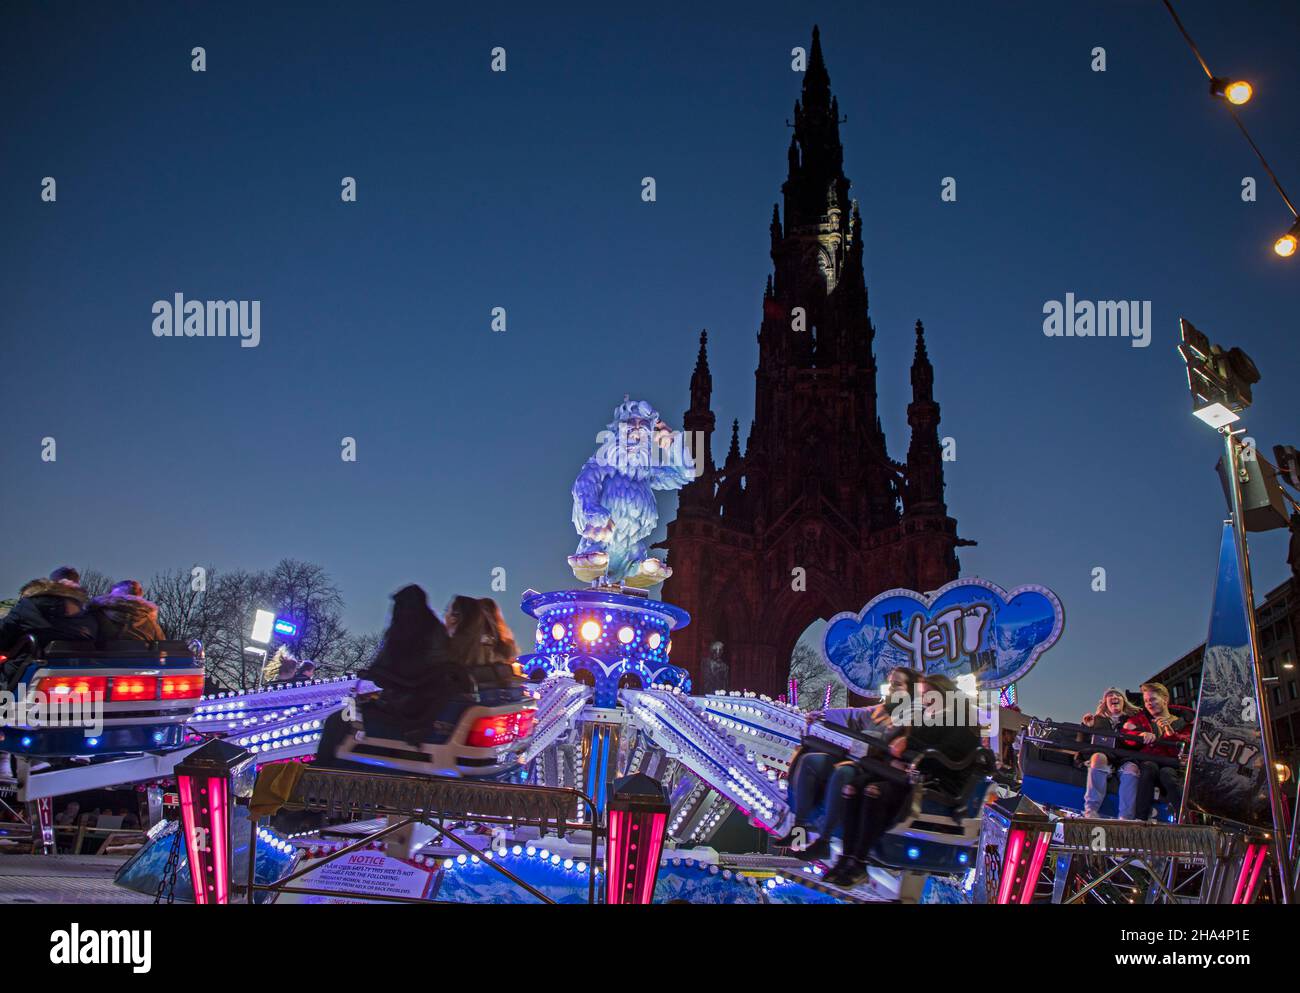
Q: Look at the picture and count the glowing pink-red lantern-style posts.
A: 4